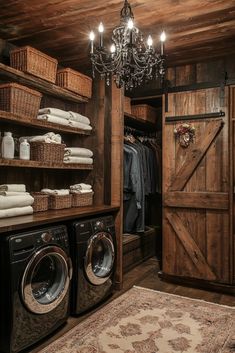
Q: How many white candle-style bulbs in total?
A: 6